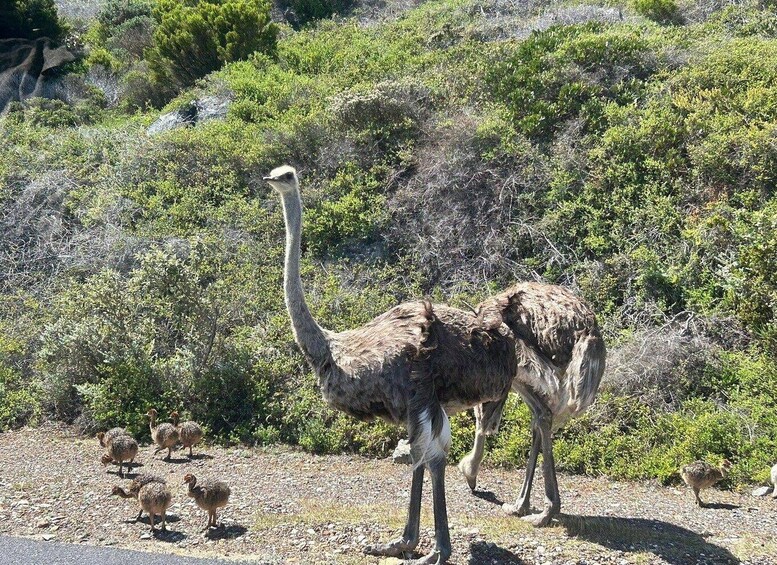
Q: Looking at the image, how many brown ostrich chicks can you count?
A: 8